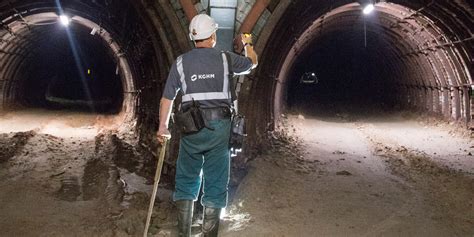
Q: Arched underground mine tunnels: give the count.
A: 2